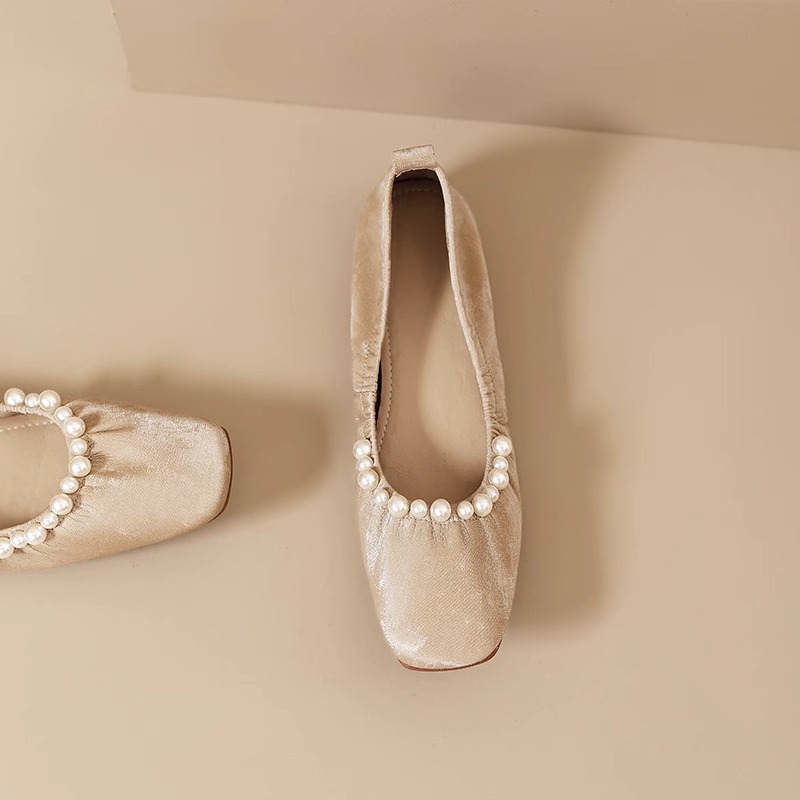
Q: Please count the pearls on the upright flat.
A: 13